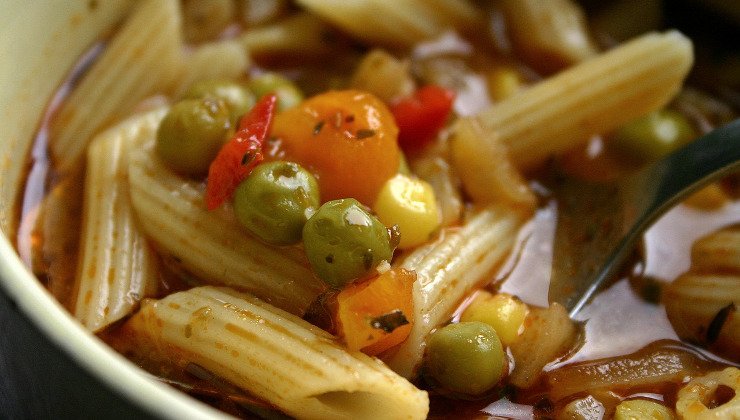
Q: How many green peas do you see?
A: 7